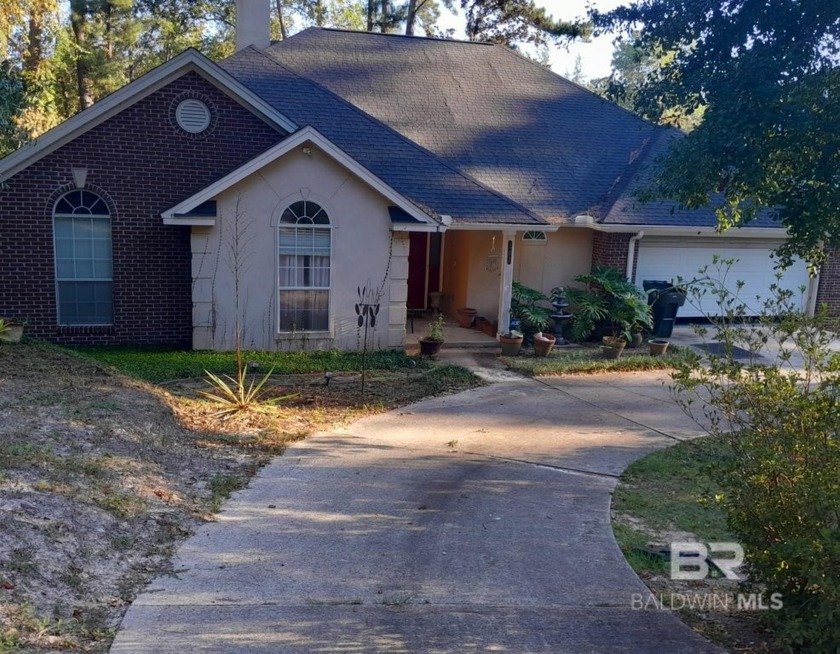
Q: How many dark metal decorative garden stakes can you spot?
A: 1